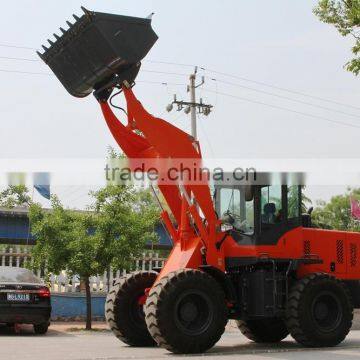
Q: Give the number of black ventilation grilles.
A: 3